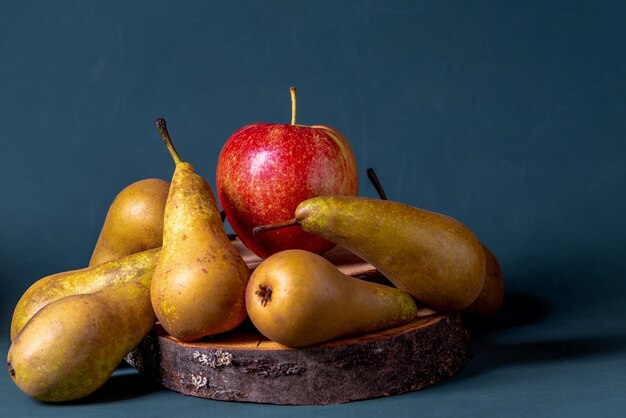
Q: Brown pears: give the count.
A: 7